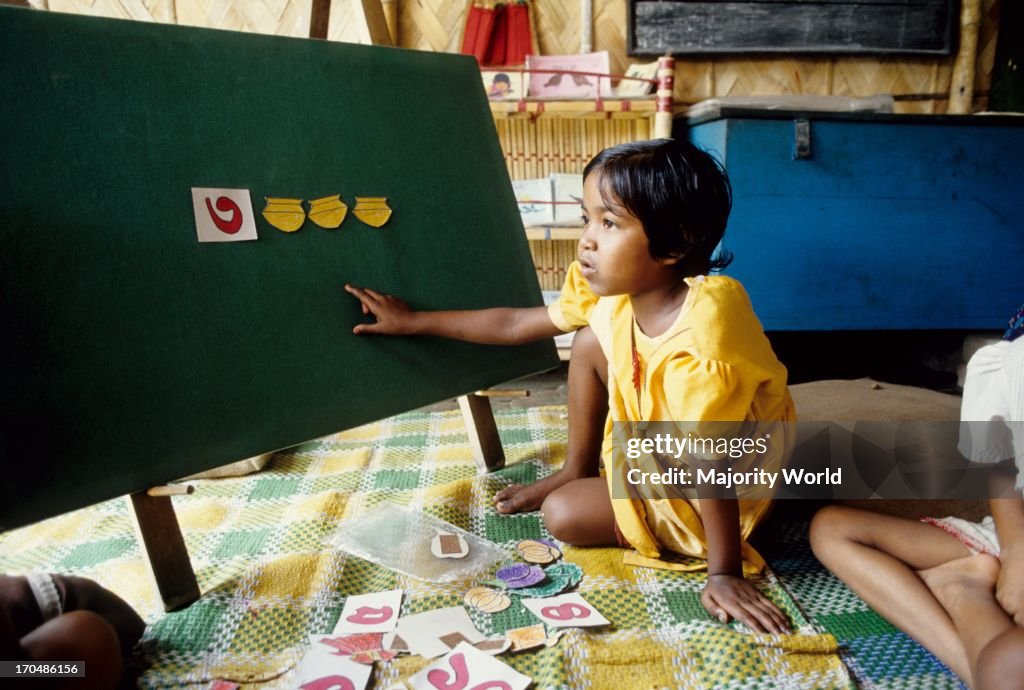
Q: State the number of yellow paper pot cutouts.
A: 3